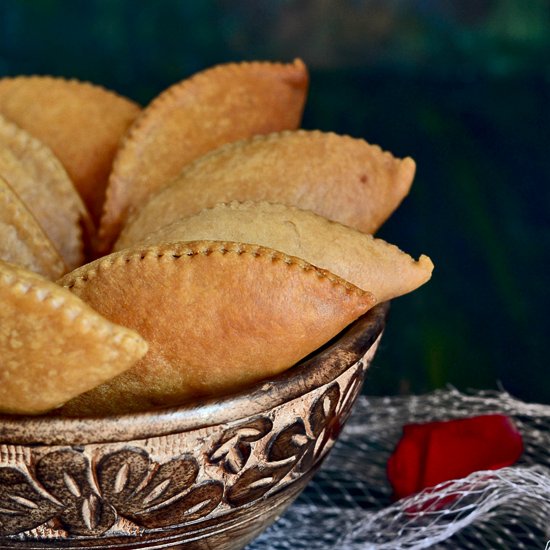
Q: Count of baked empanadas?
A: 8